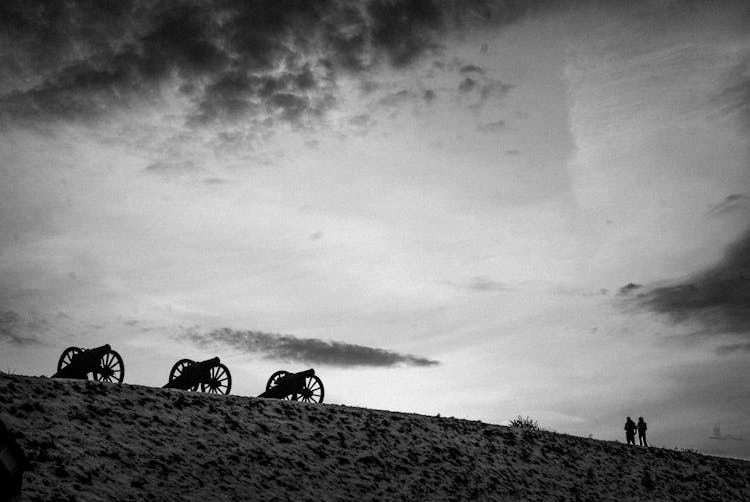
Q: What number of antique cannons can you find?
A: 3